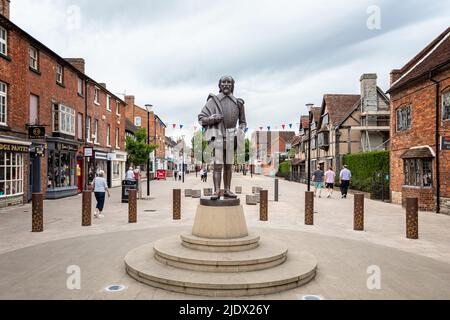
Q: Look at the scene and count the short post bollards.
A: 8